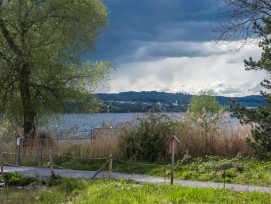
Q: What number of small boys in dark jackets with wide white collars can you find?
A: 0